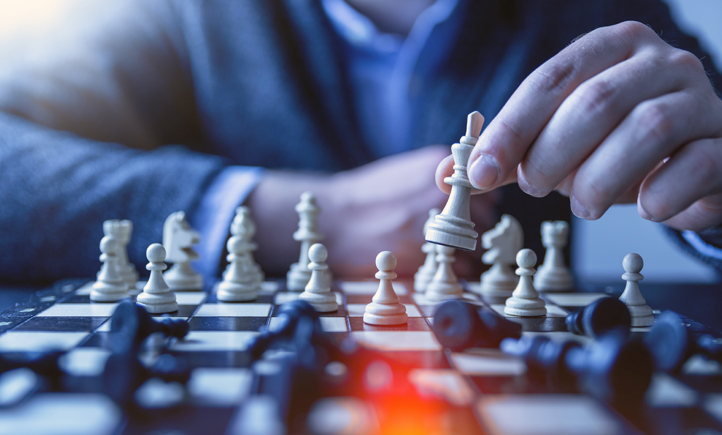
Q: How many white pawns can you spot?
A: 8